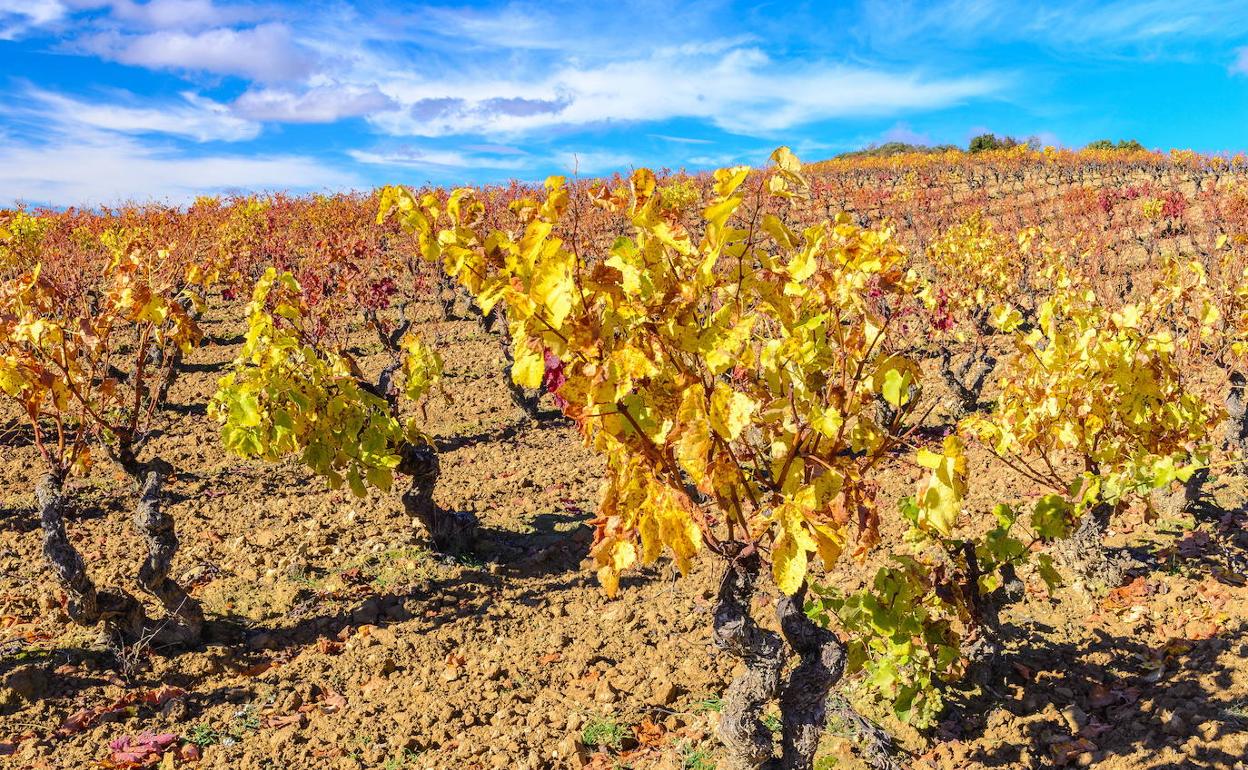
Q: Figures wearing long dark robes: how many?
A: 0